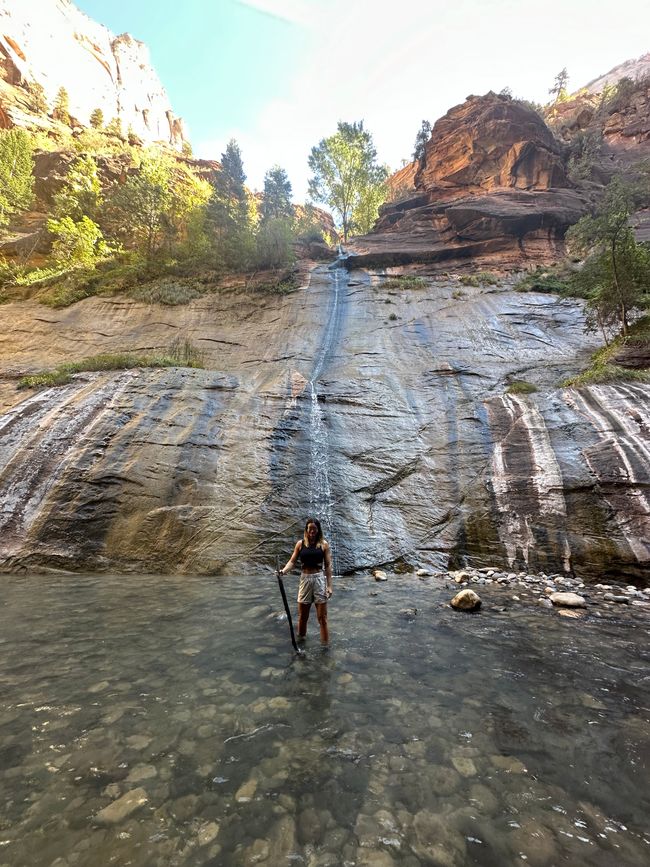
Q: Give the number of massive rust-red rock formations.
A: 1